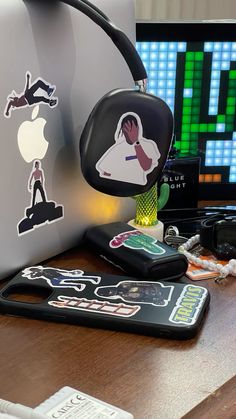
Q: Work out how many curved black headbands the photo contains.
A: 1